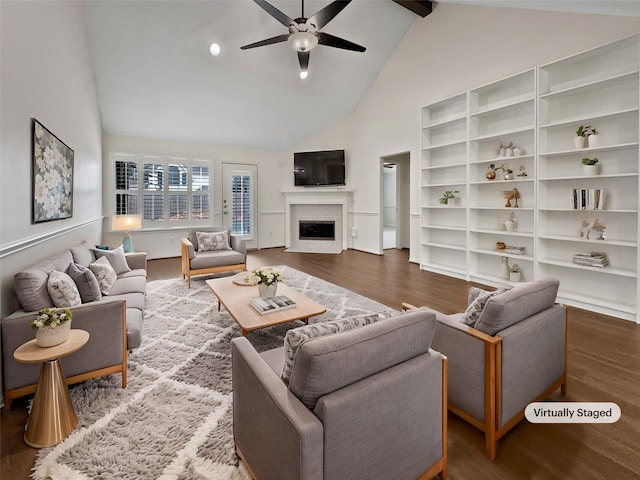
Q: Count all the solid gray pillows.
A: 2